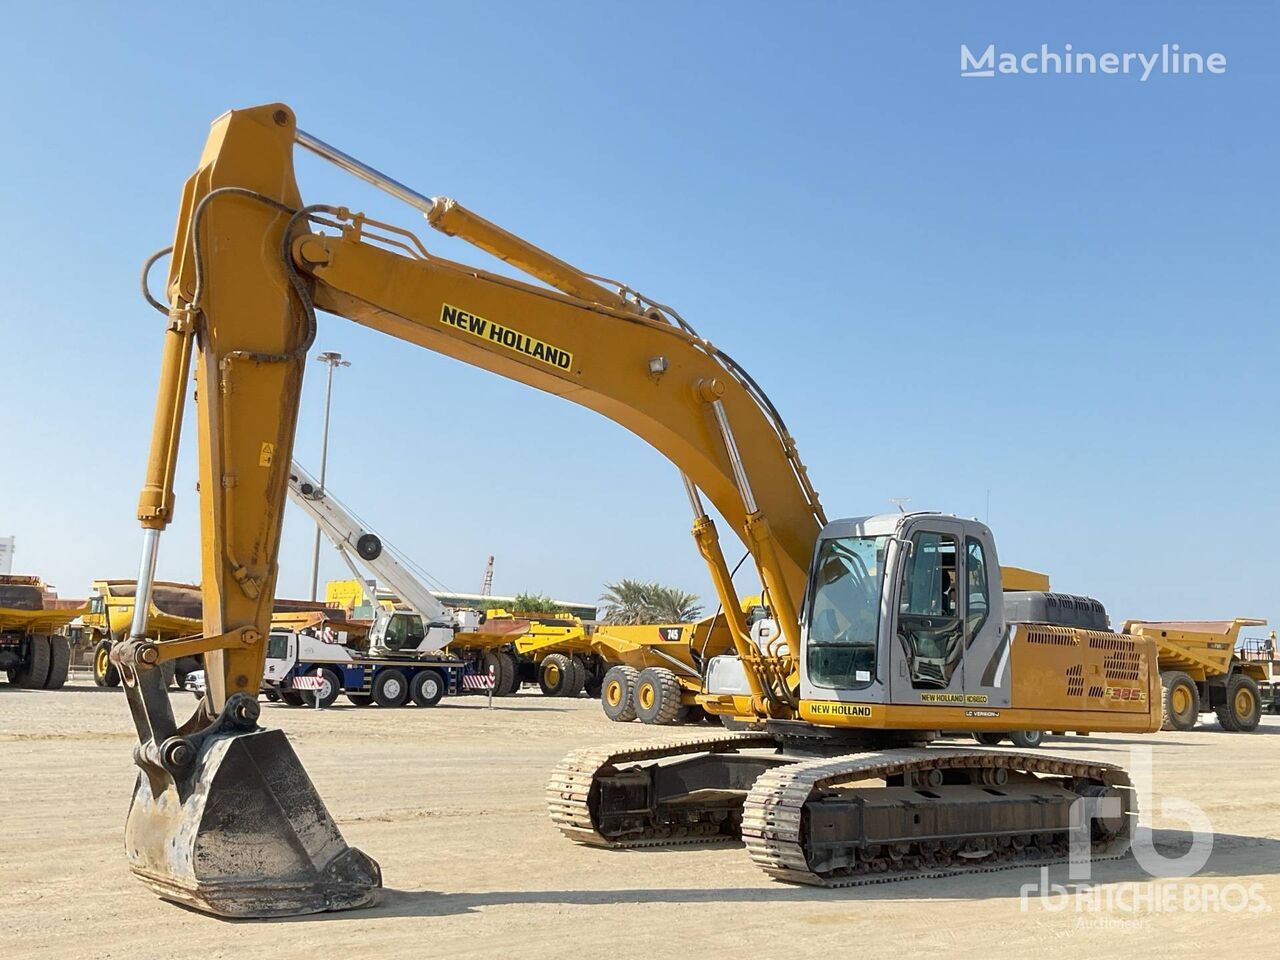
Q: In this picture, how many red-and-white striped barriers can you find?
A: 2